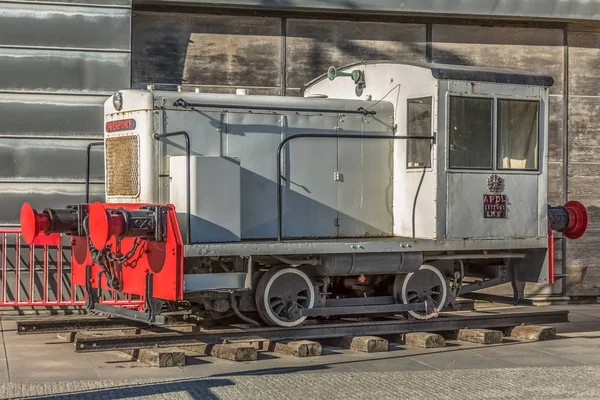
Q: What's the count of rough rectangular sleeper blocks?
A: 7